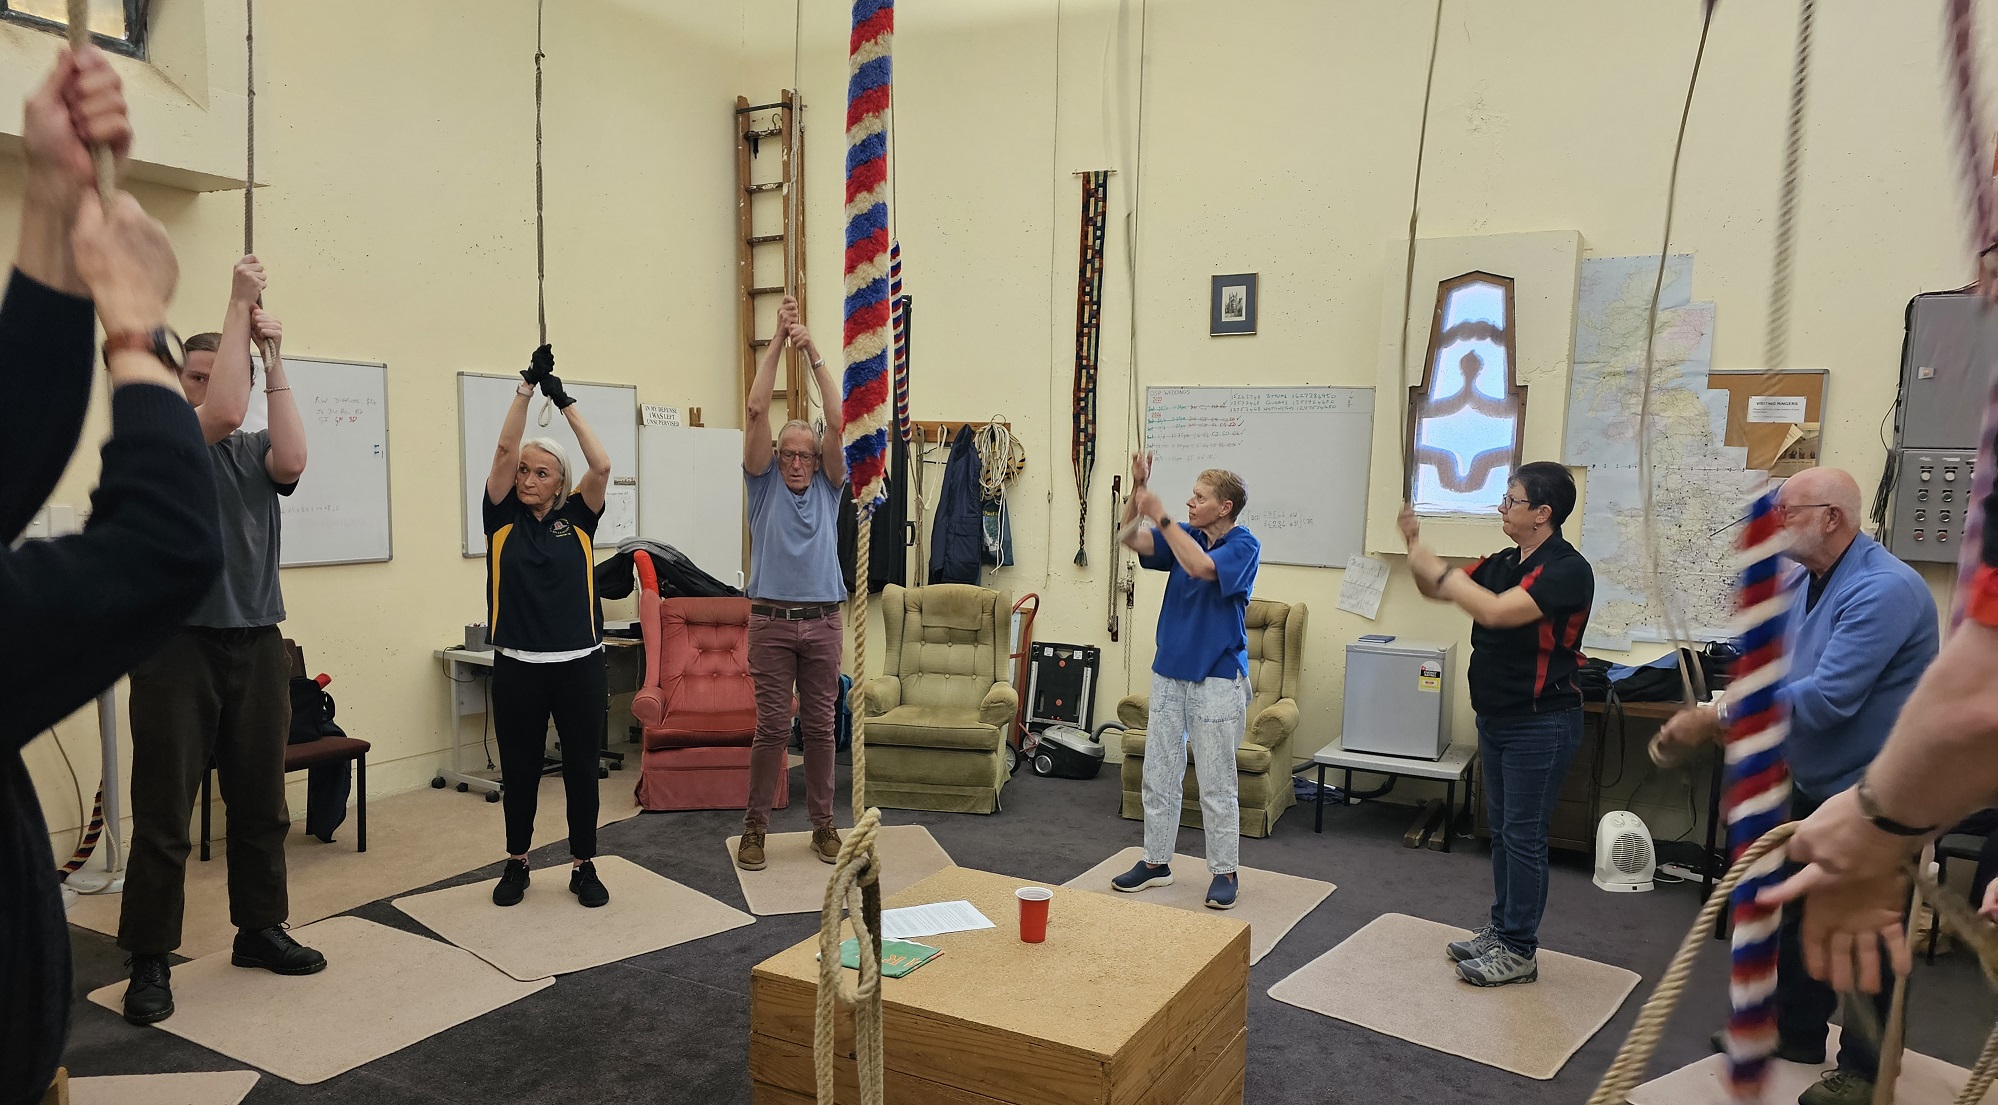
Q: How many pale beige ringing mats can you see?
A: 7